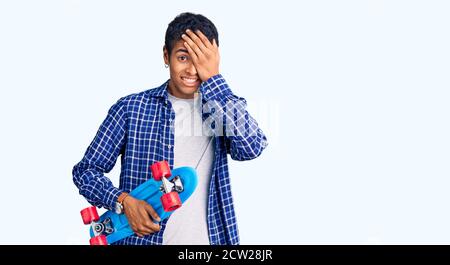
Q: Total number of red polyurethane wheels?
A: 4